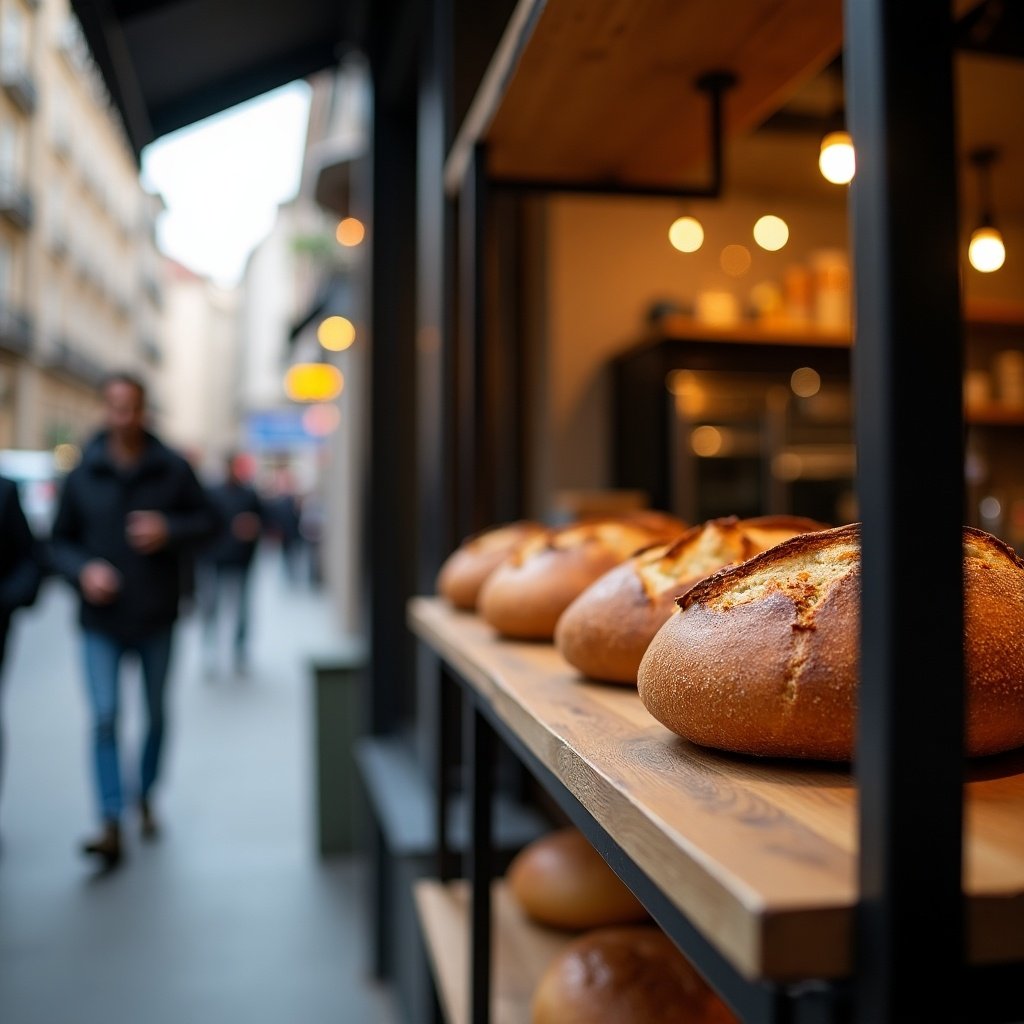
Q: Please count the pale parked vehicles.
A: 1